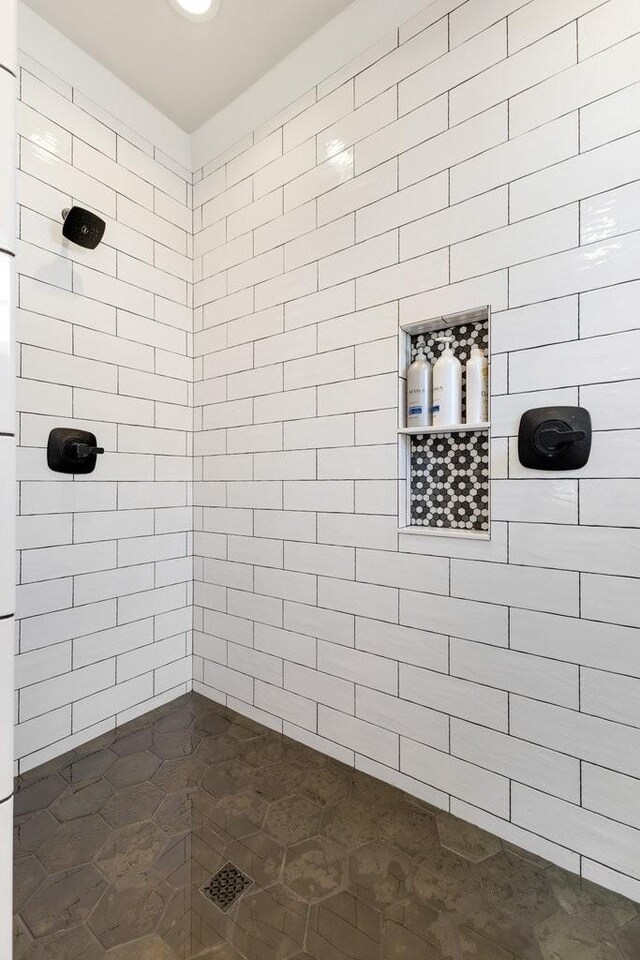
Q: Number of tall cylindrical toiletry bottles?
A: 3